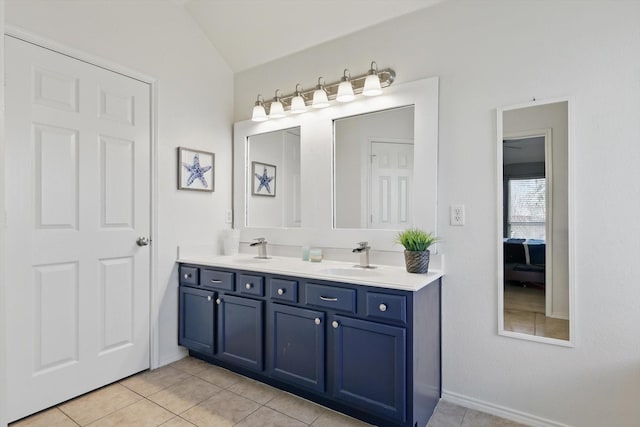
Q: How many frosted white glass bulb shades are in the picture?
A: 6